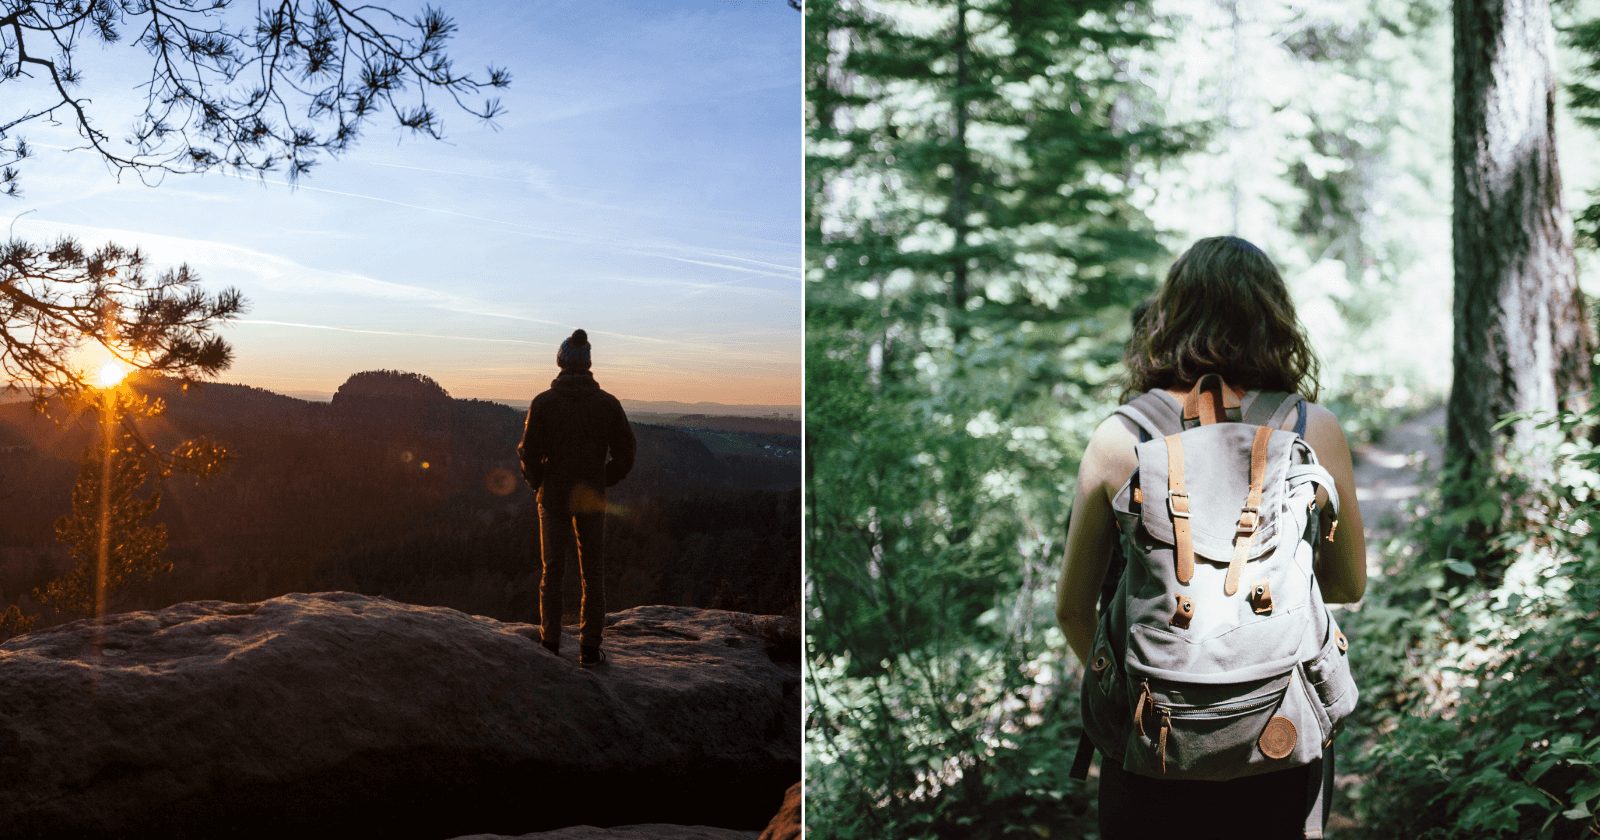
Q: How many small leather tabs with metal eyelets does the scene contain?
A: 4